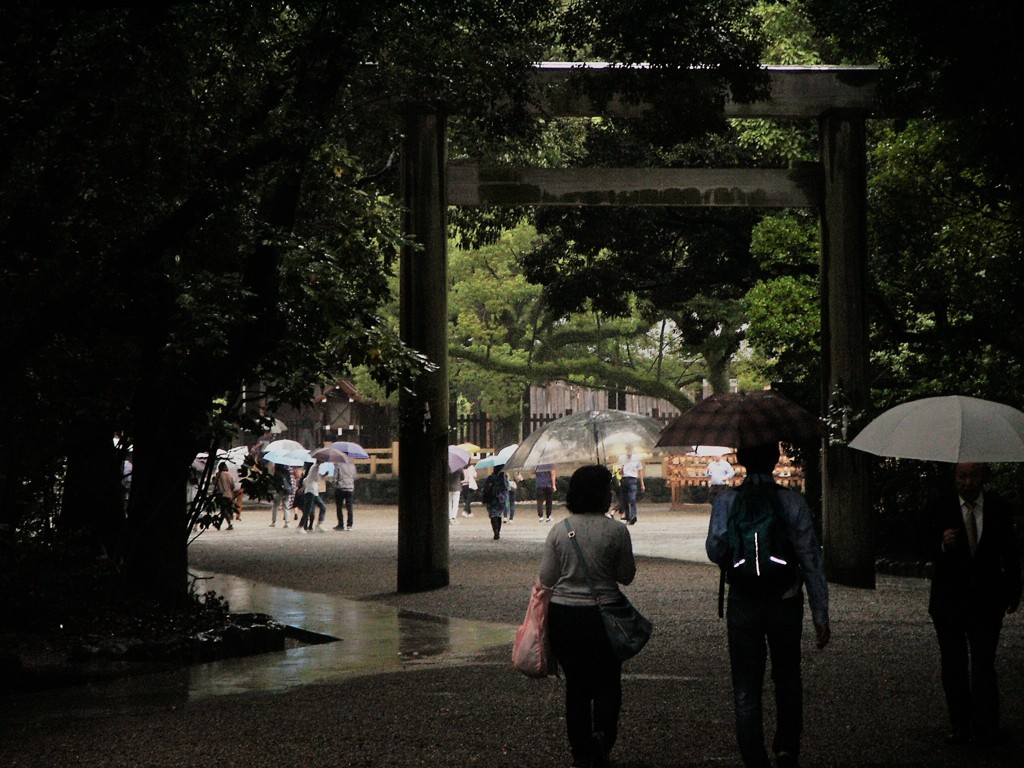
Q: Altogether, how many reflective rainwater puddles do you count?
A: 1